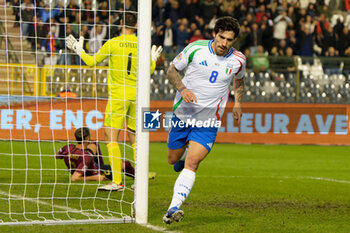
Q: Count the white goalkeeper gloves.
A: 2